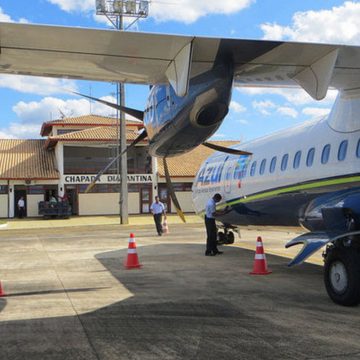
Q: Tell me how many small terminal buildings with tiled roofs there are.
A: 1